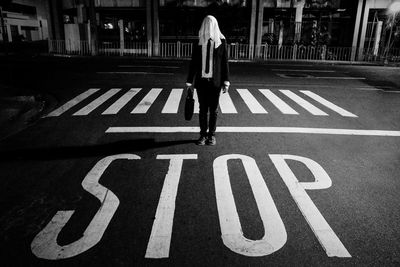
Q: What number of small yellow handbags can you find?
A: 0